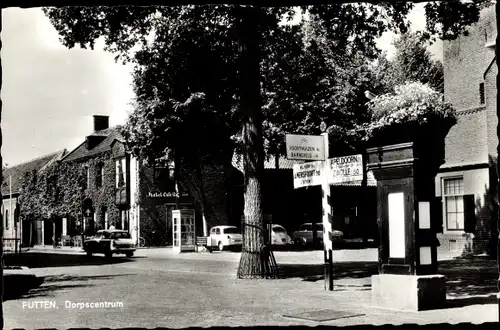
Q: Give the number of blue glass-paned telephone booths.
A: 0